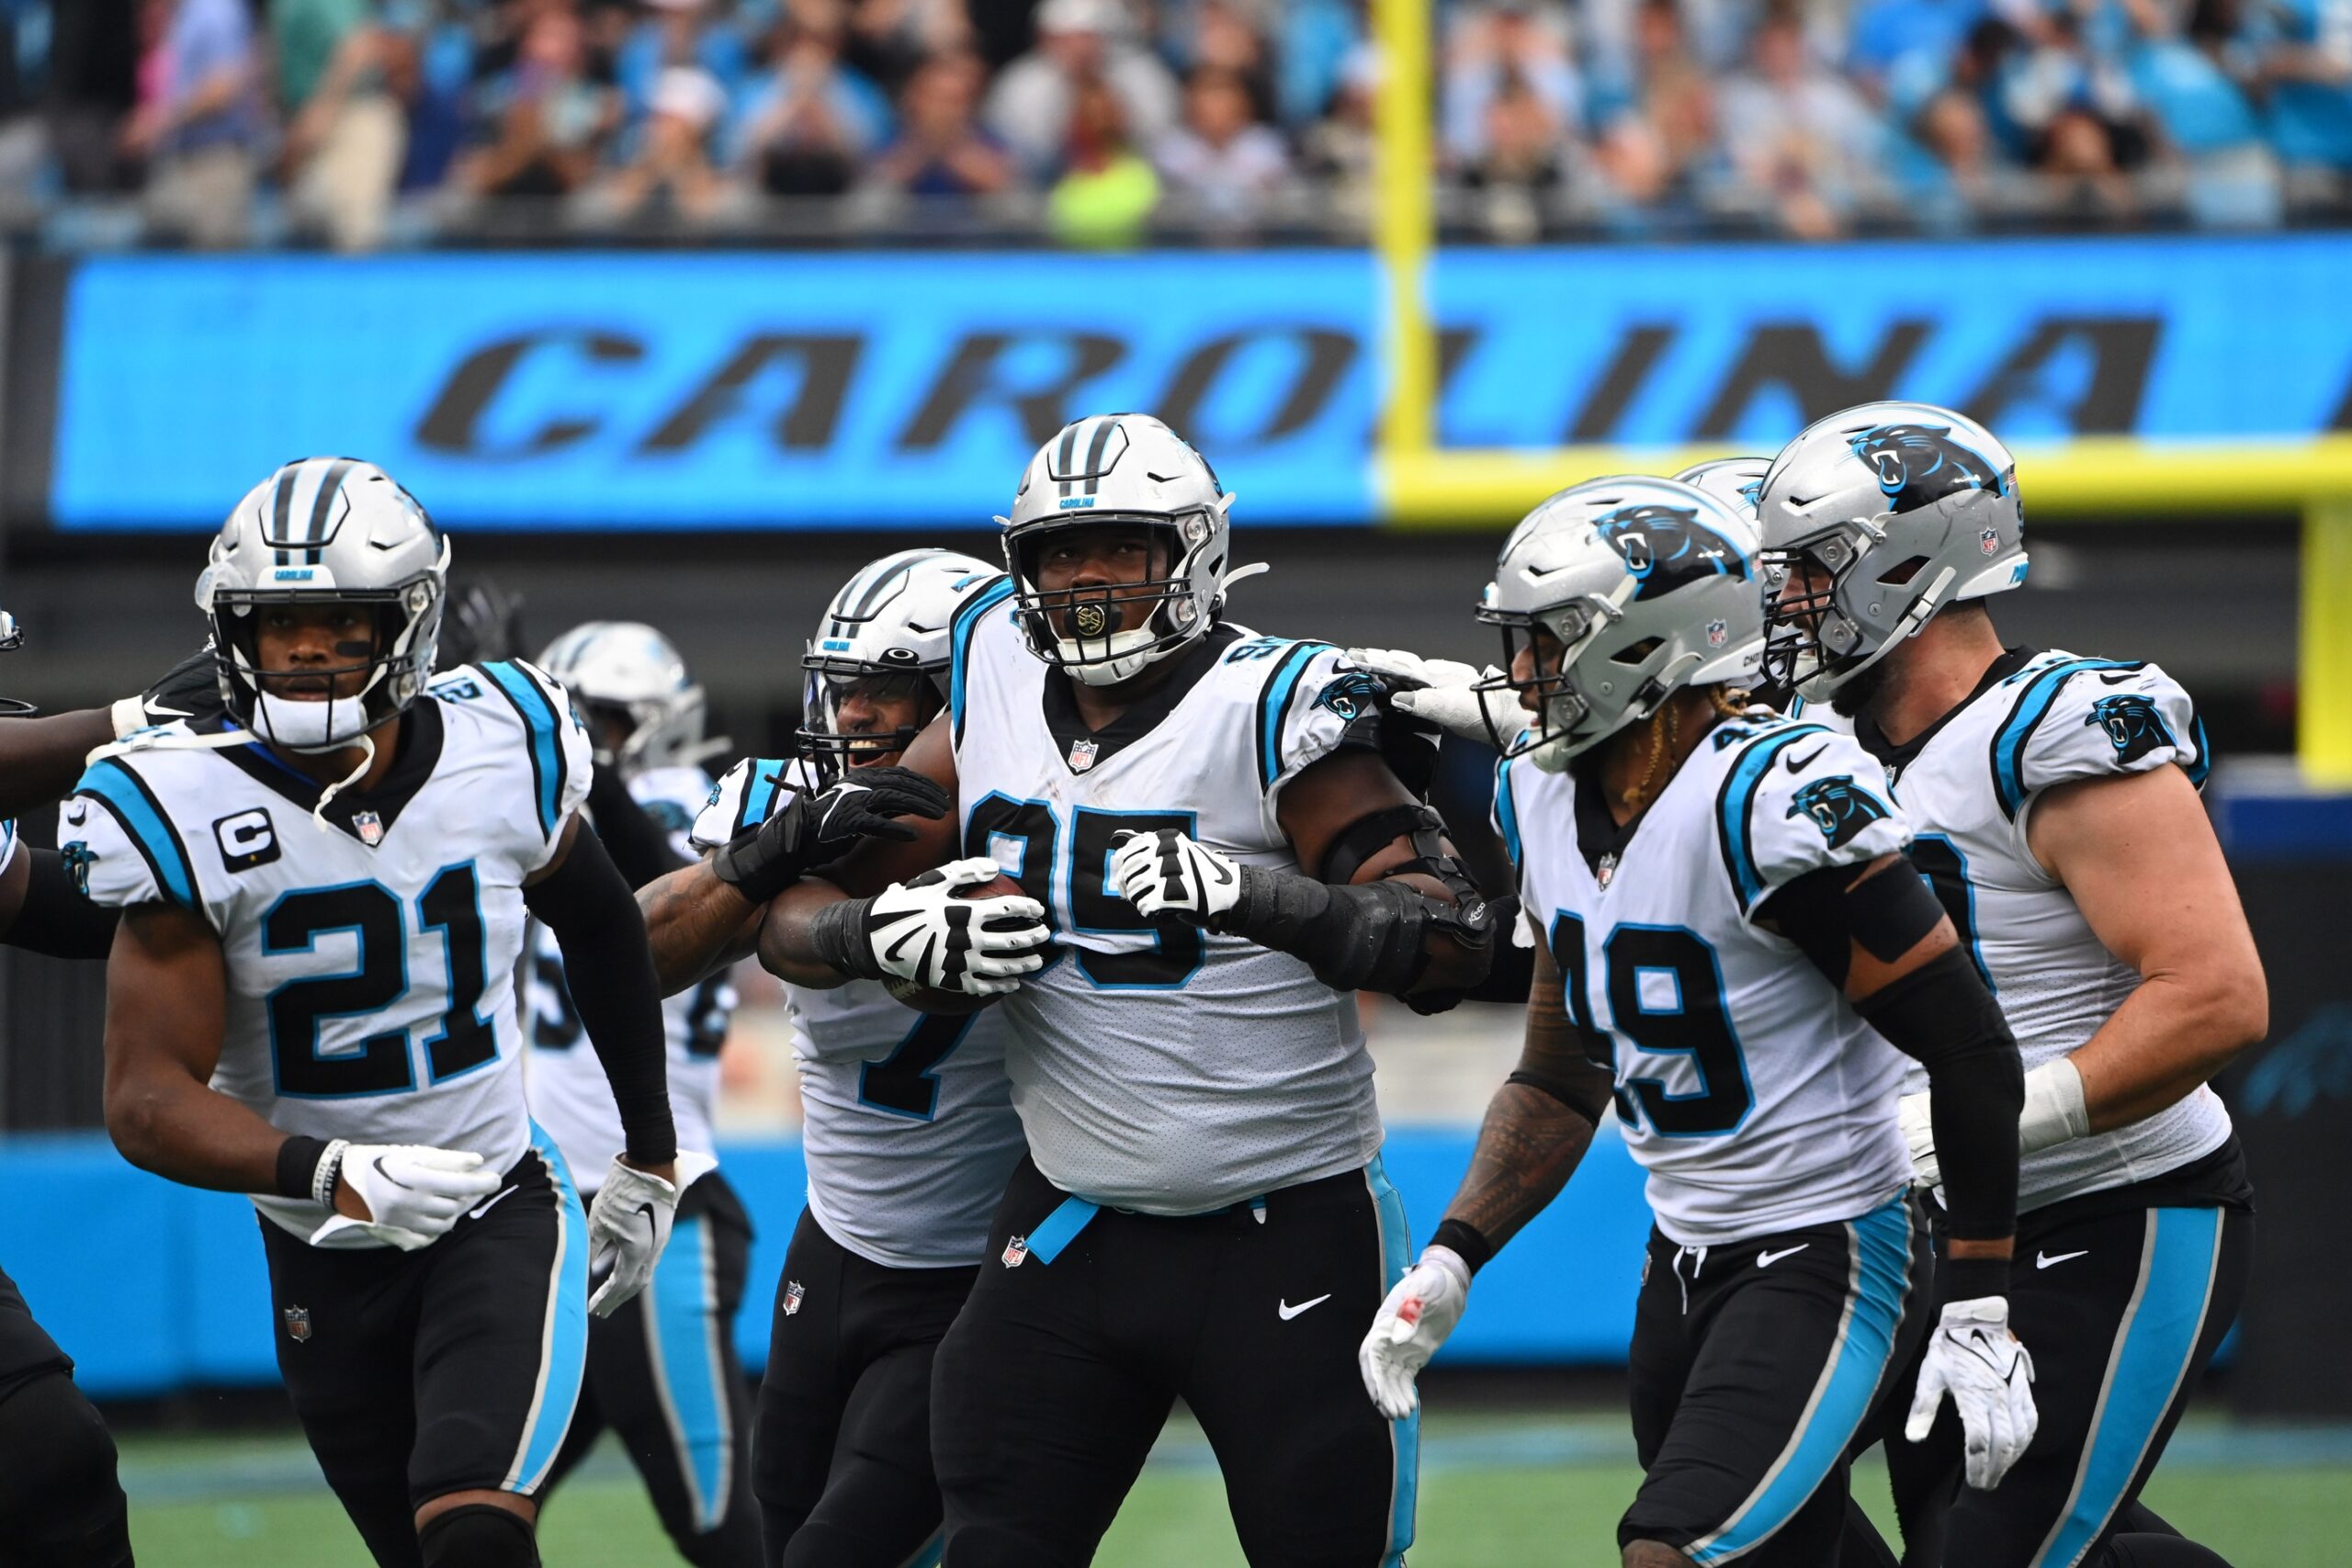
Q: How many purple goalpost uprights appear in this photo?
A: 0